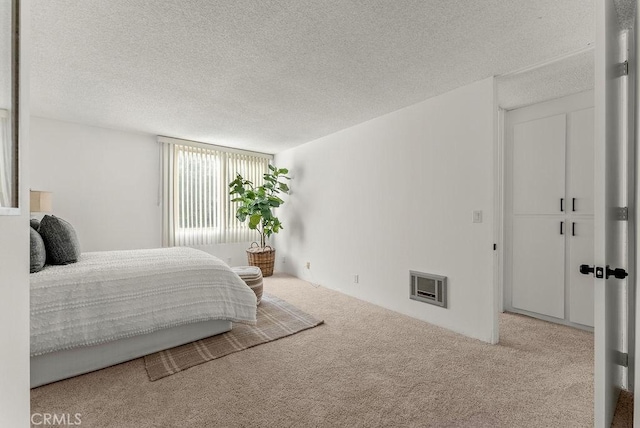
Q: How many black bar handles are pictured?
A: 4